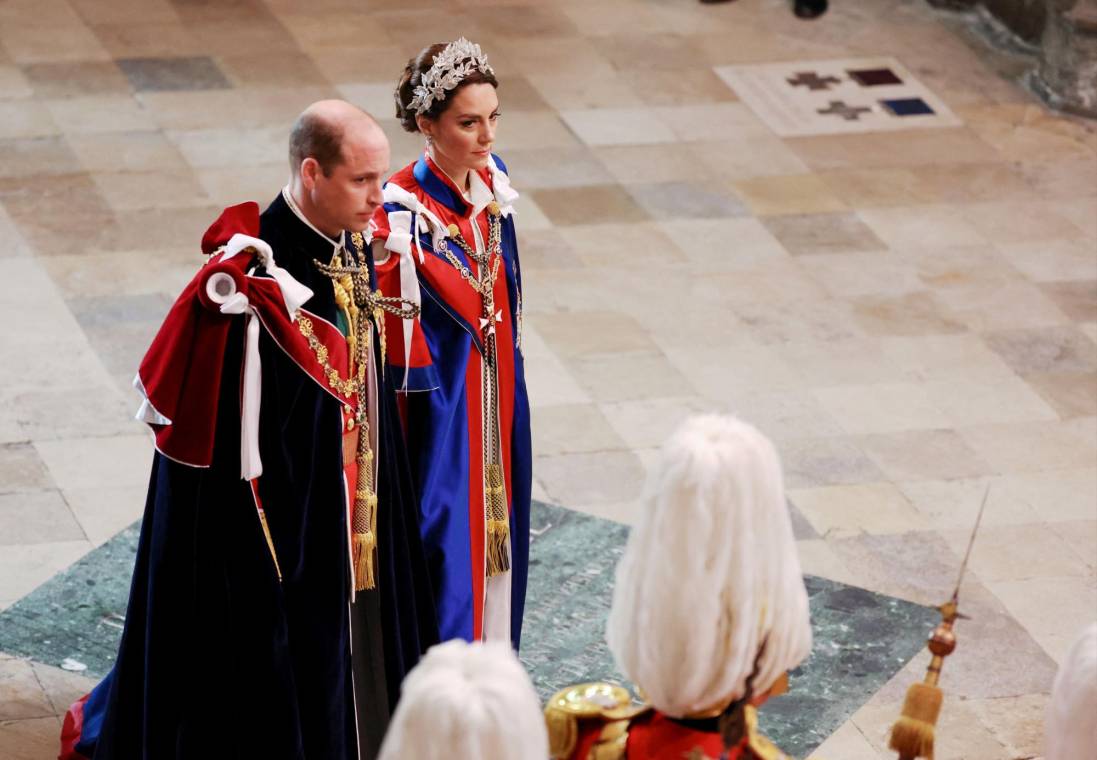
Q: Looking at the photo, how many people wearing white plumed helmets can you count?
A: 3